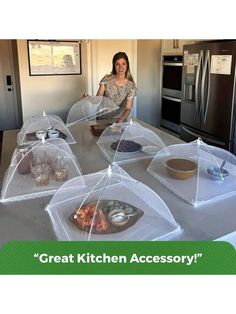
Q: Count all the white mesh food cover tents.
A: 6